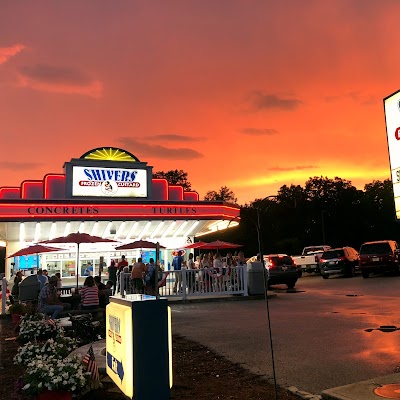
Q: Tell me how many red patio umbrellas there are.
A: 5